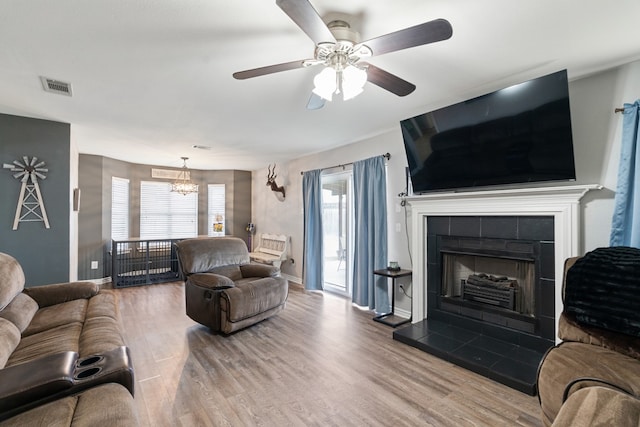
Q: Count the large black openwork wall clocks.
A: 0